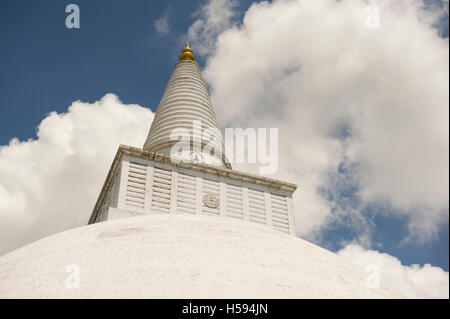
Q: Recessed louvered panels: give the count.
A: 7